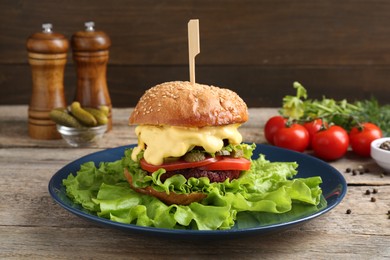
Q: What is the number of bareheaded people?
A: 0